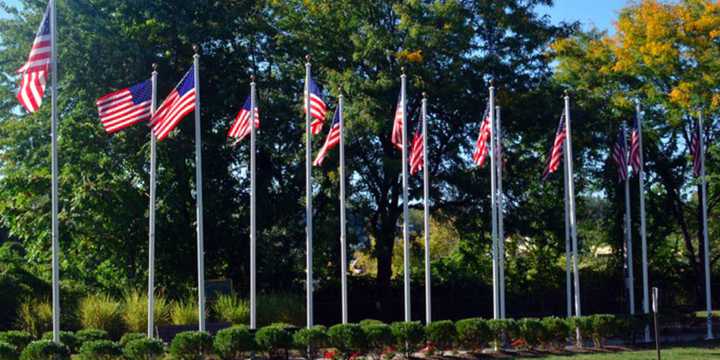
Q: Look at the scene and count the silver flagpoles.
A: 15